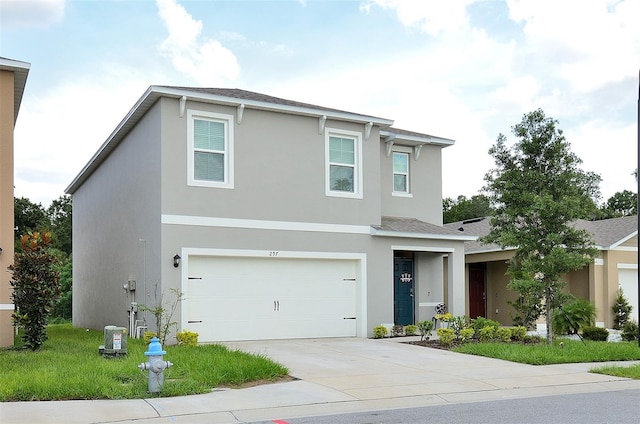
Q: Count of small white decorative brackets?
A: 6